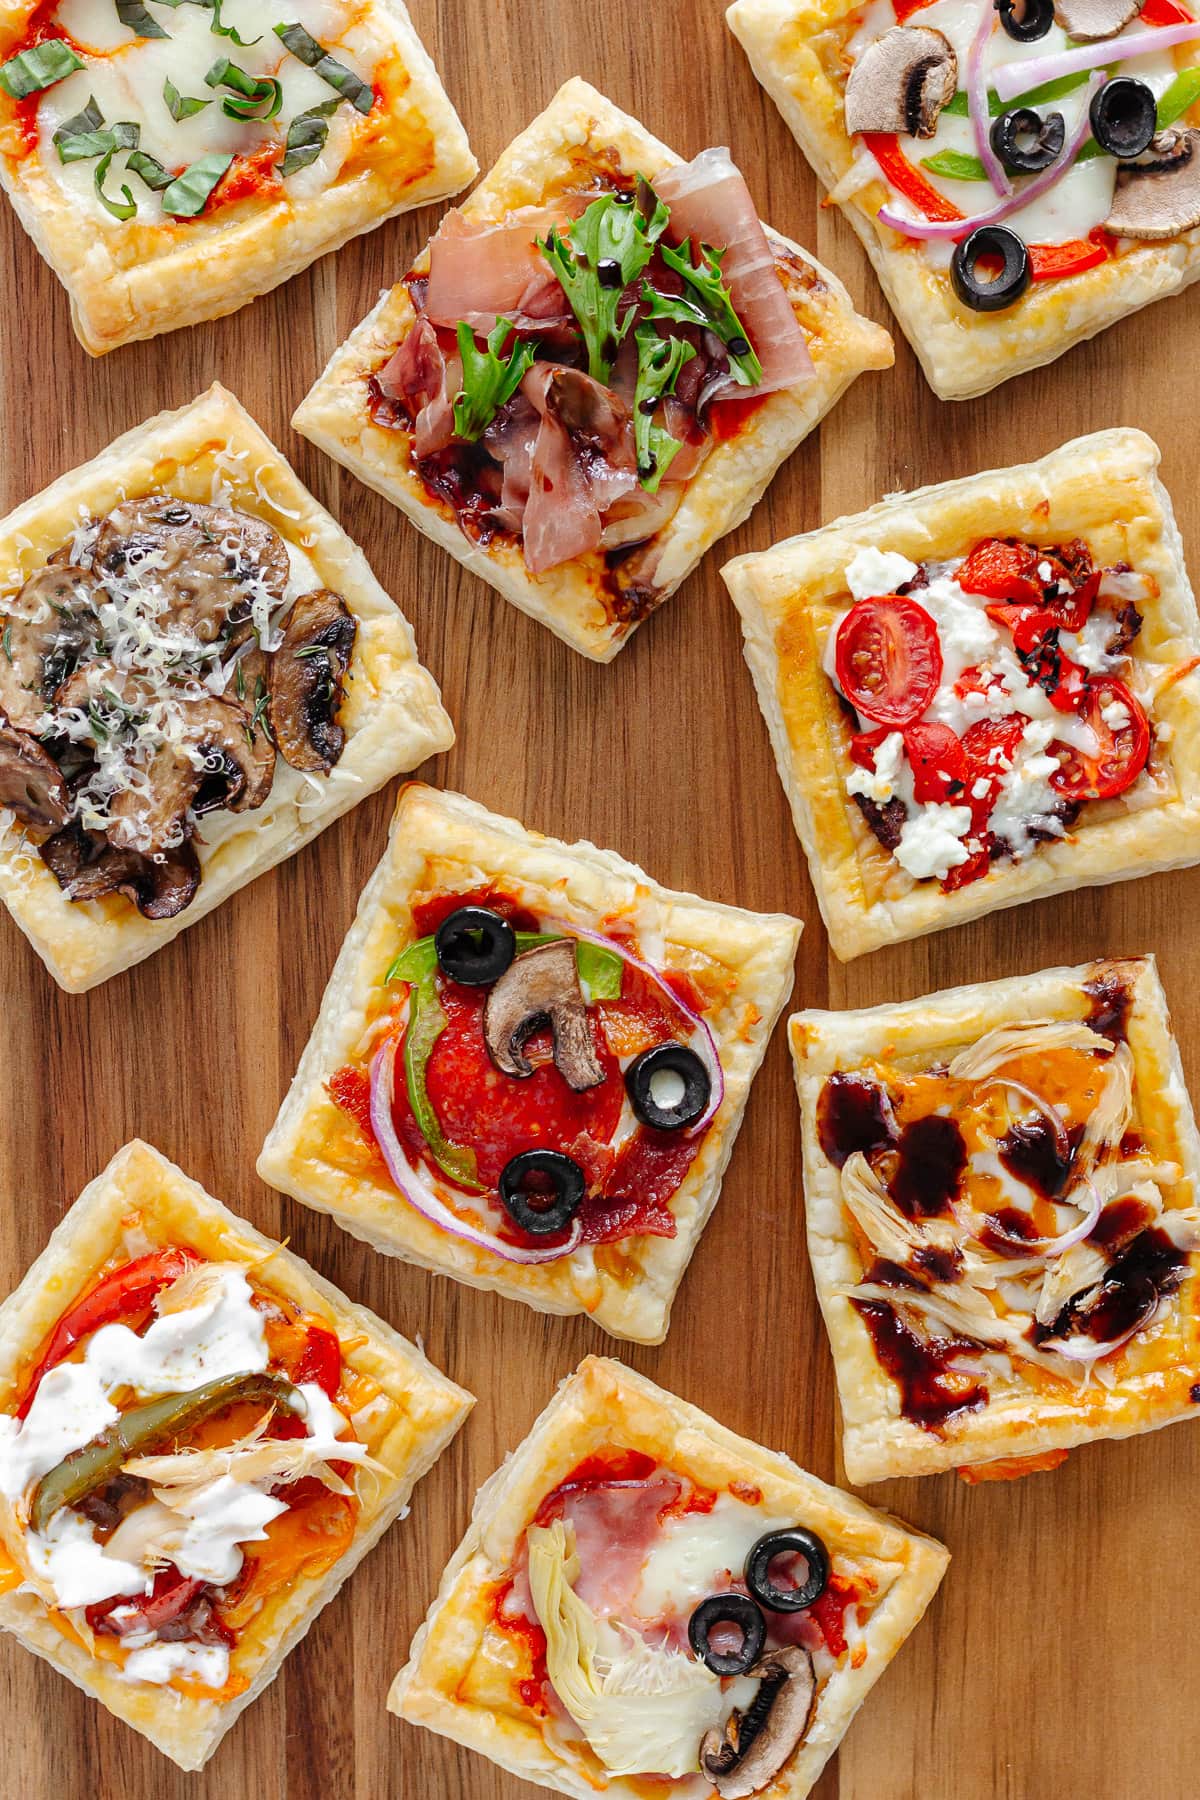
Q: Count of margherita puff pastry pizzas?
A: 1